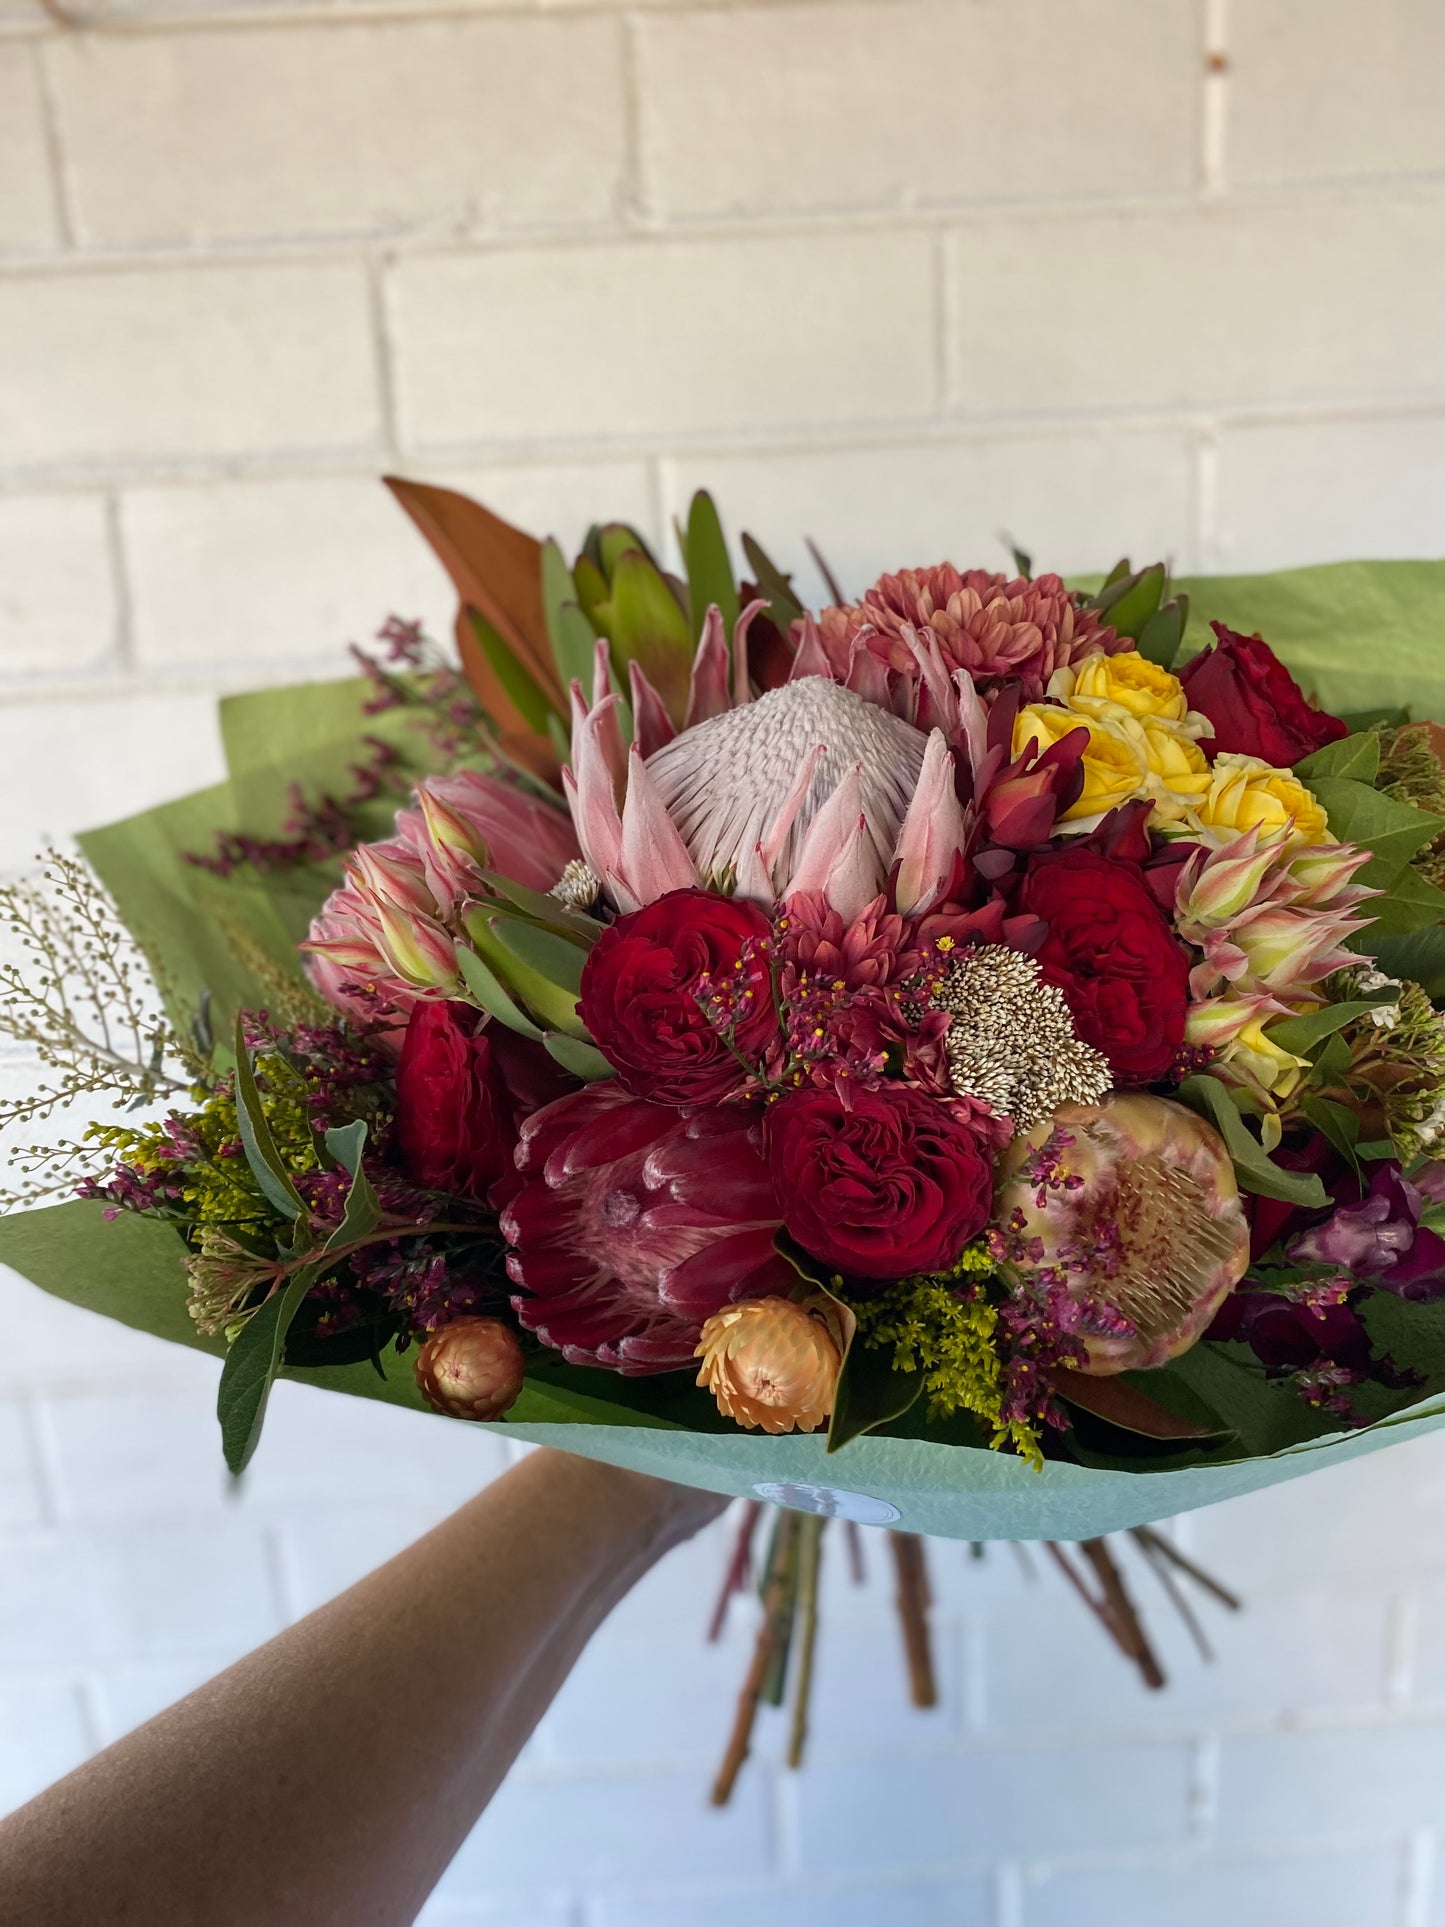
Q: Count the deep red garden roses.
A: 5